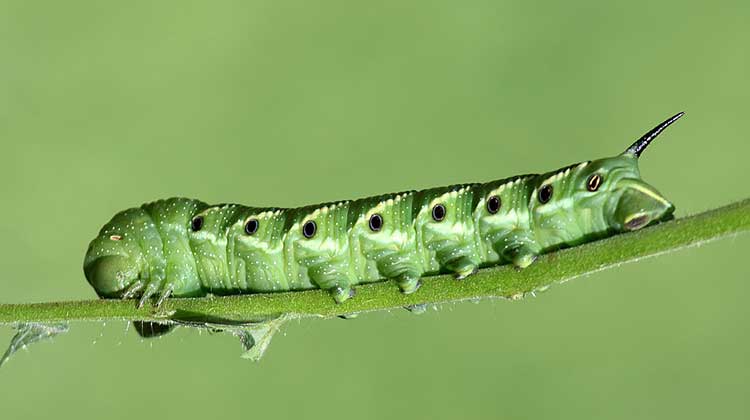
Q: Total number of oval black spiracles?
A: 8